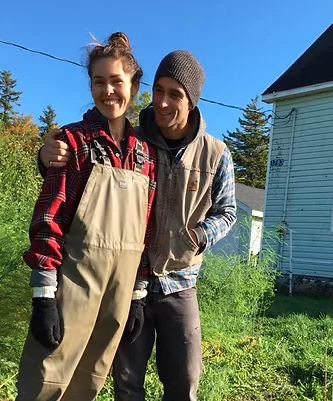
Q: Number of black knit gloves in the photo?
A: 2